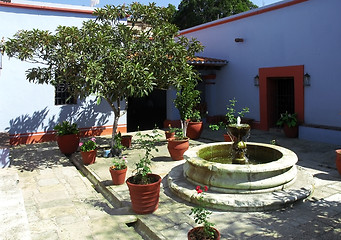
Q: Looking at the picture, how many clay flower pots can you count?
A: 12